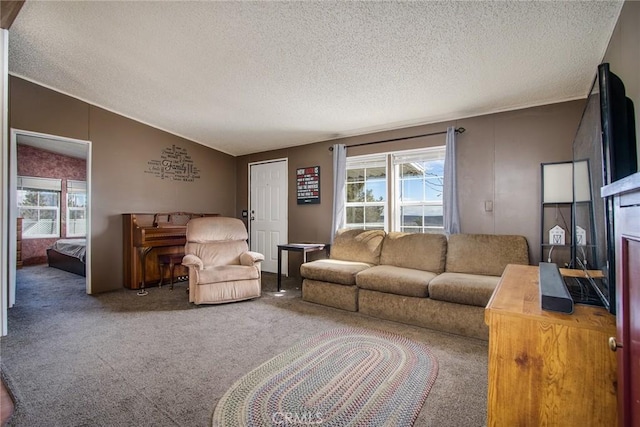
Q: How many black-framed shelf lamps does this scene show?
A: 1